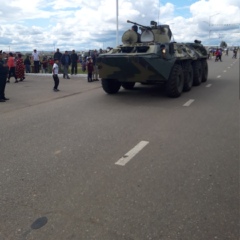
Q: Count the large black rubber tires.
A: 6